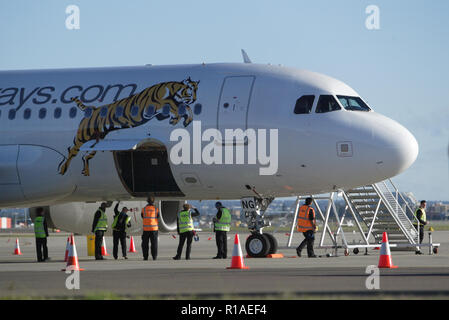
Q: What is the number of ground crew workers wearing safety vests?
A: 8